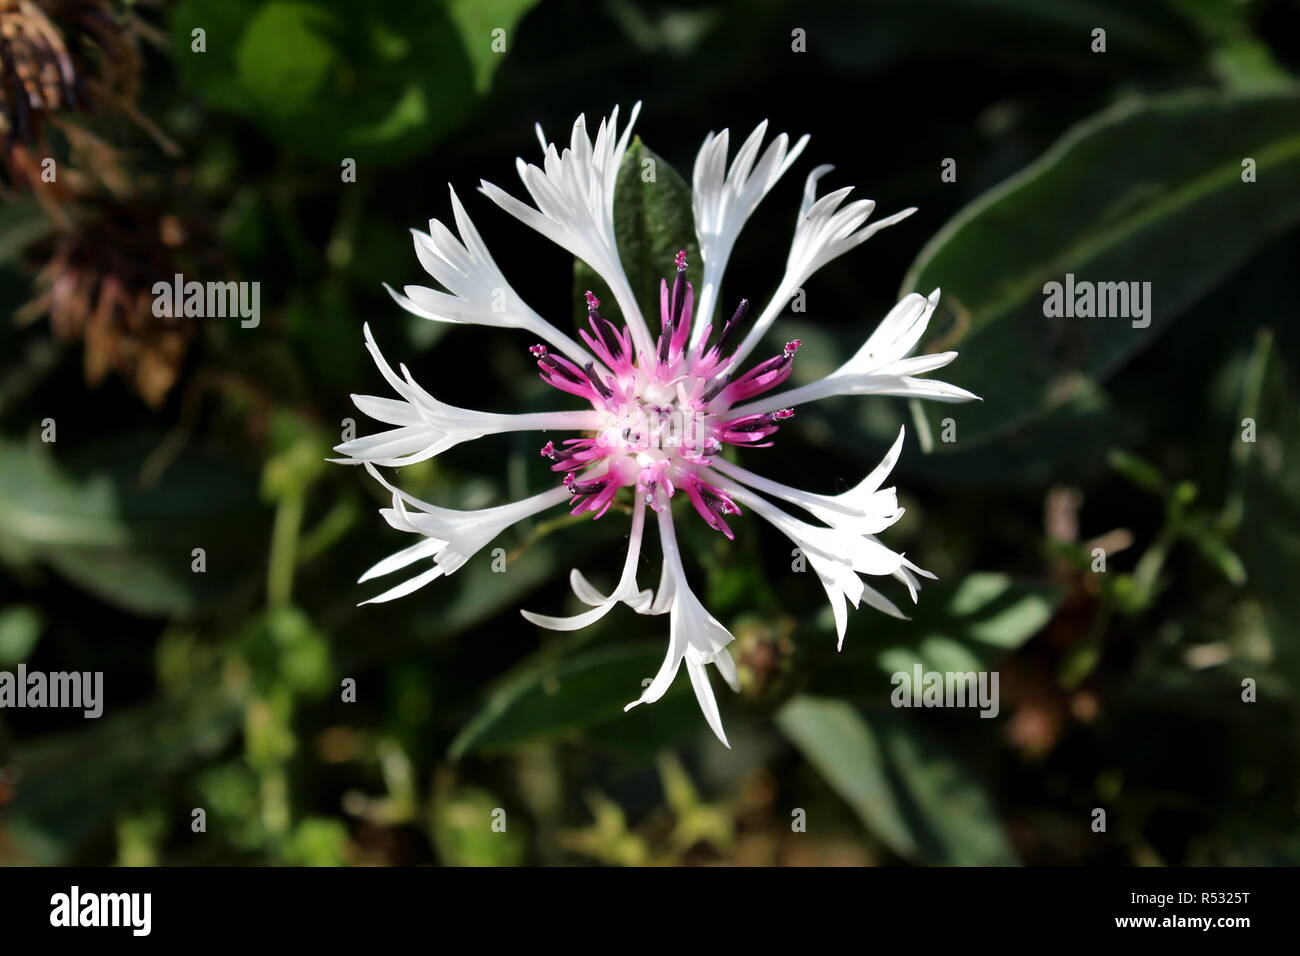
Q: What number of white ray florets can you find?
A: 11